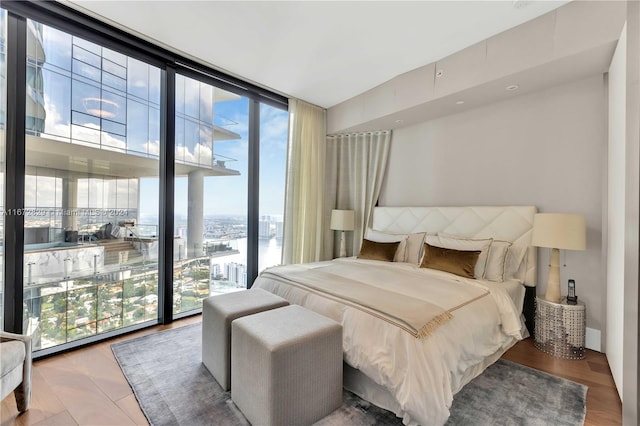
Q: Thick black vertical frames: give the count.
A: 3